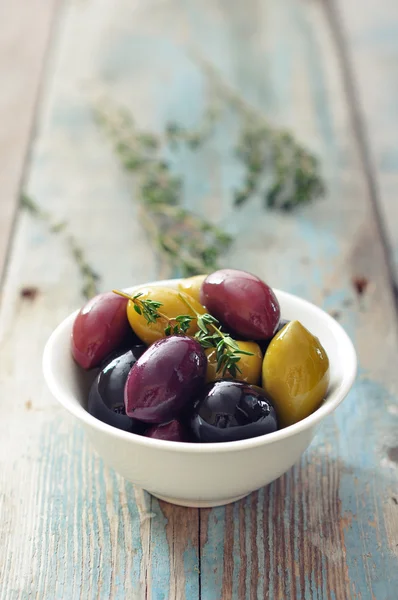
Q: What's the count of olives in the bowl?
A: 11